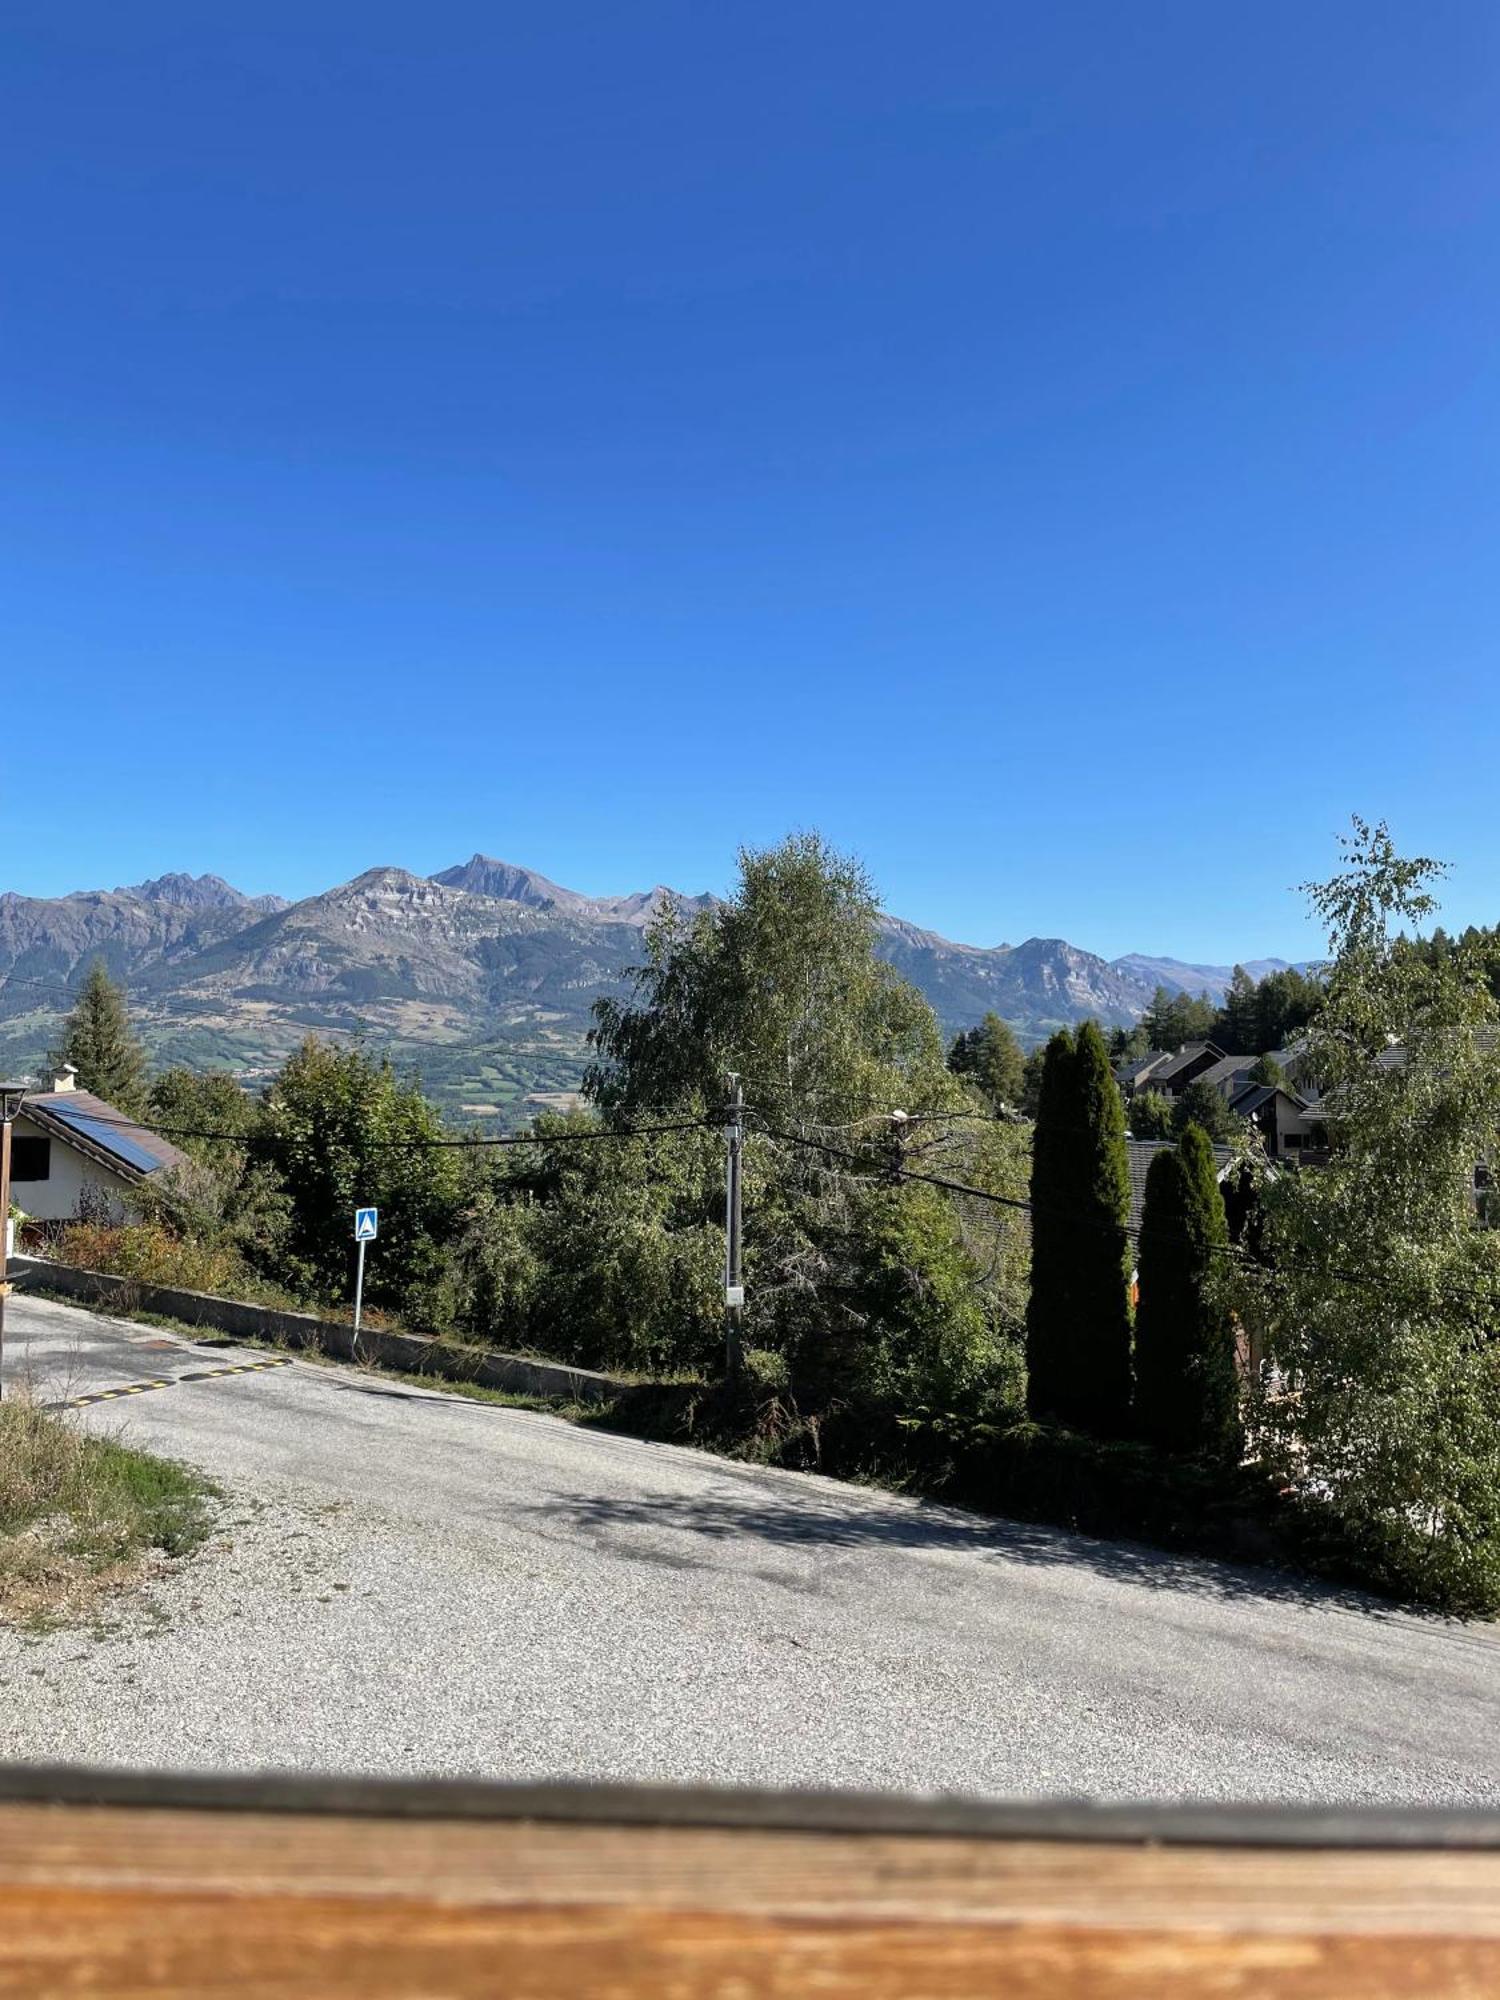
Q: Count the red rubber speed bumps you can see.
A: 0